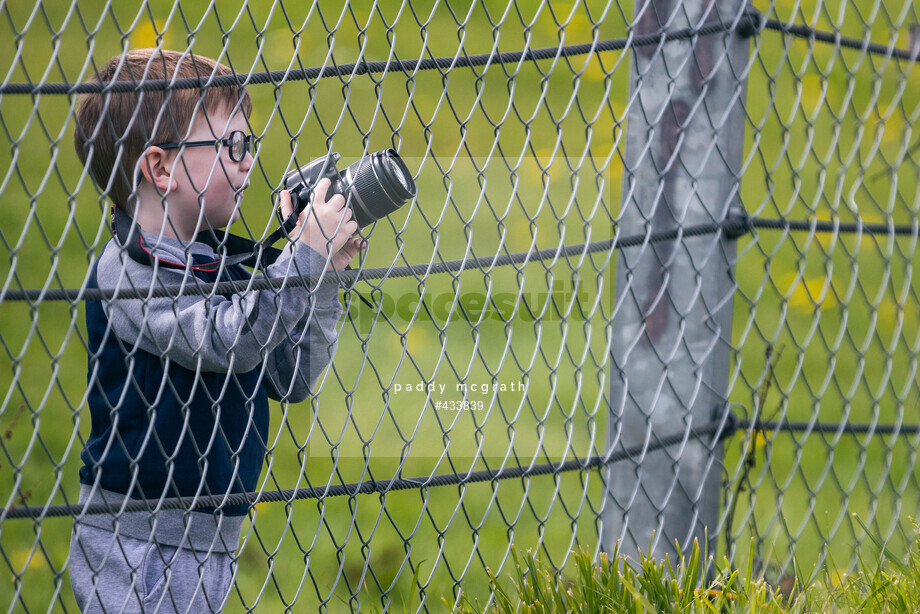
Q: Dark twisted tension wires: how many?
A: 3